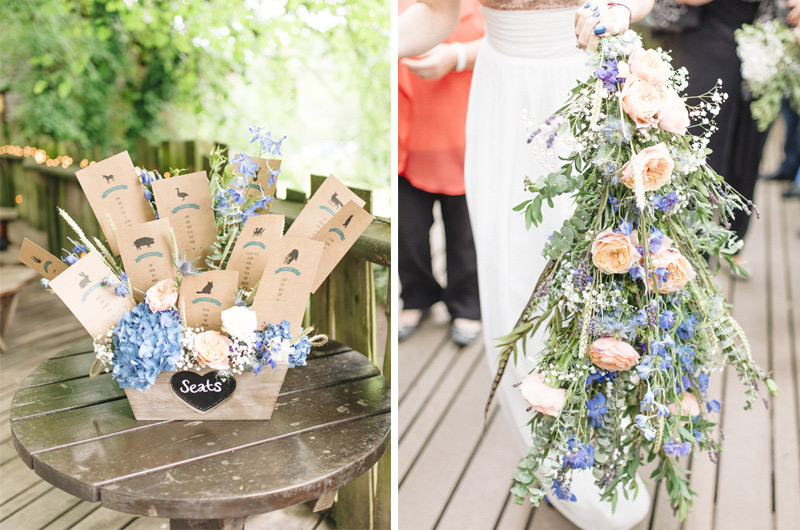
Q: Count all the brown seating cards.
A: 11